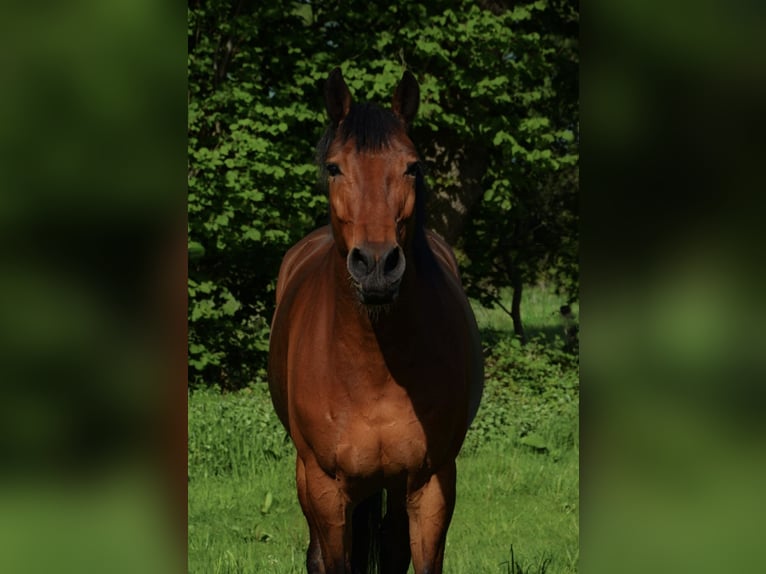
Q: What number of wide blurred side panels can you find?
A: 2